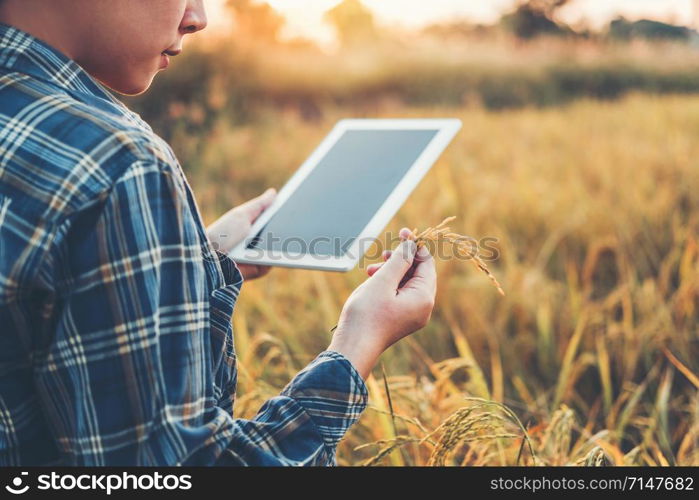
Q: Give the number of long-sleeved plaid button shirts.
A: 1